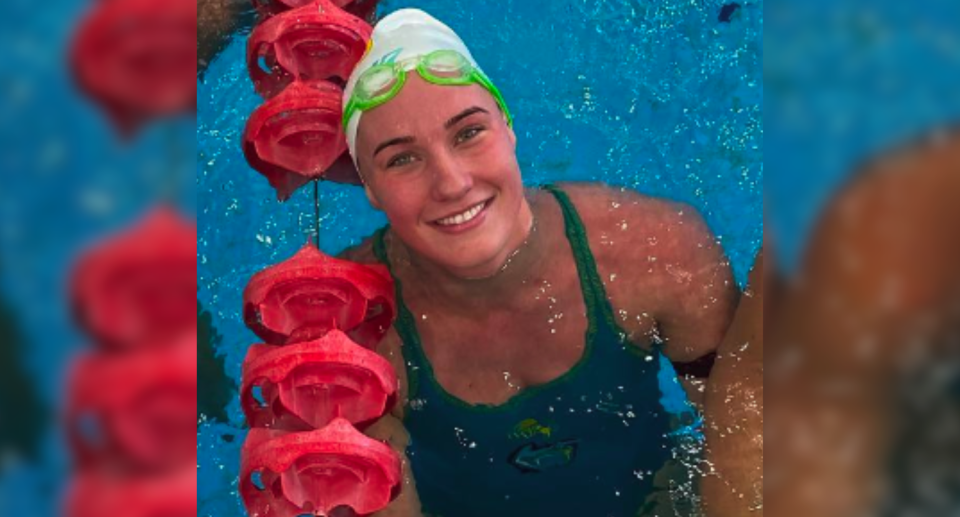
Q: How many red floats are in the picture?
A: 6